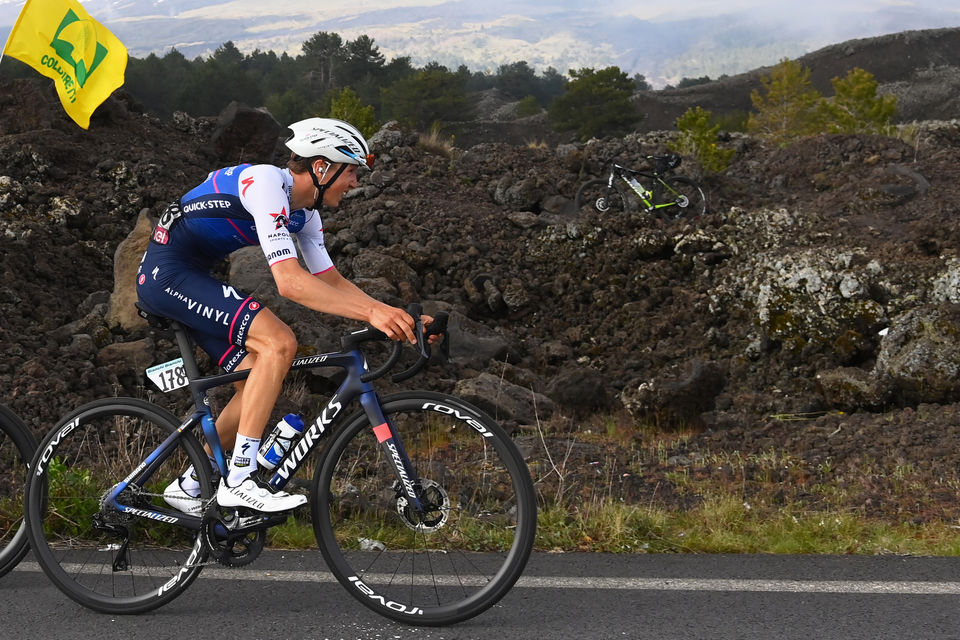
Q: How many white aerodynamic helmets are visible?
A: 1